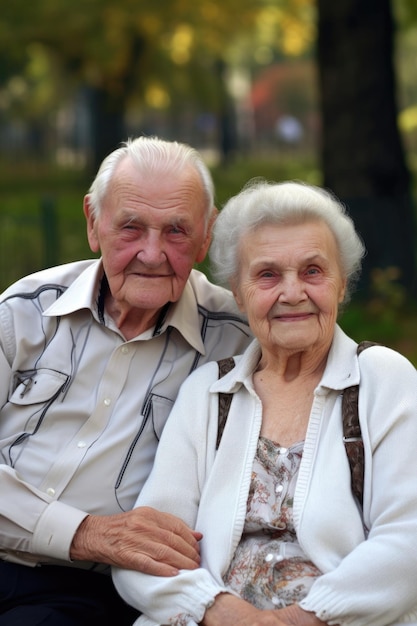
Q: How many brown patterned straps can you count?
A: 2